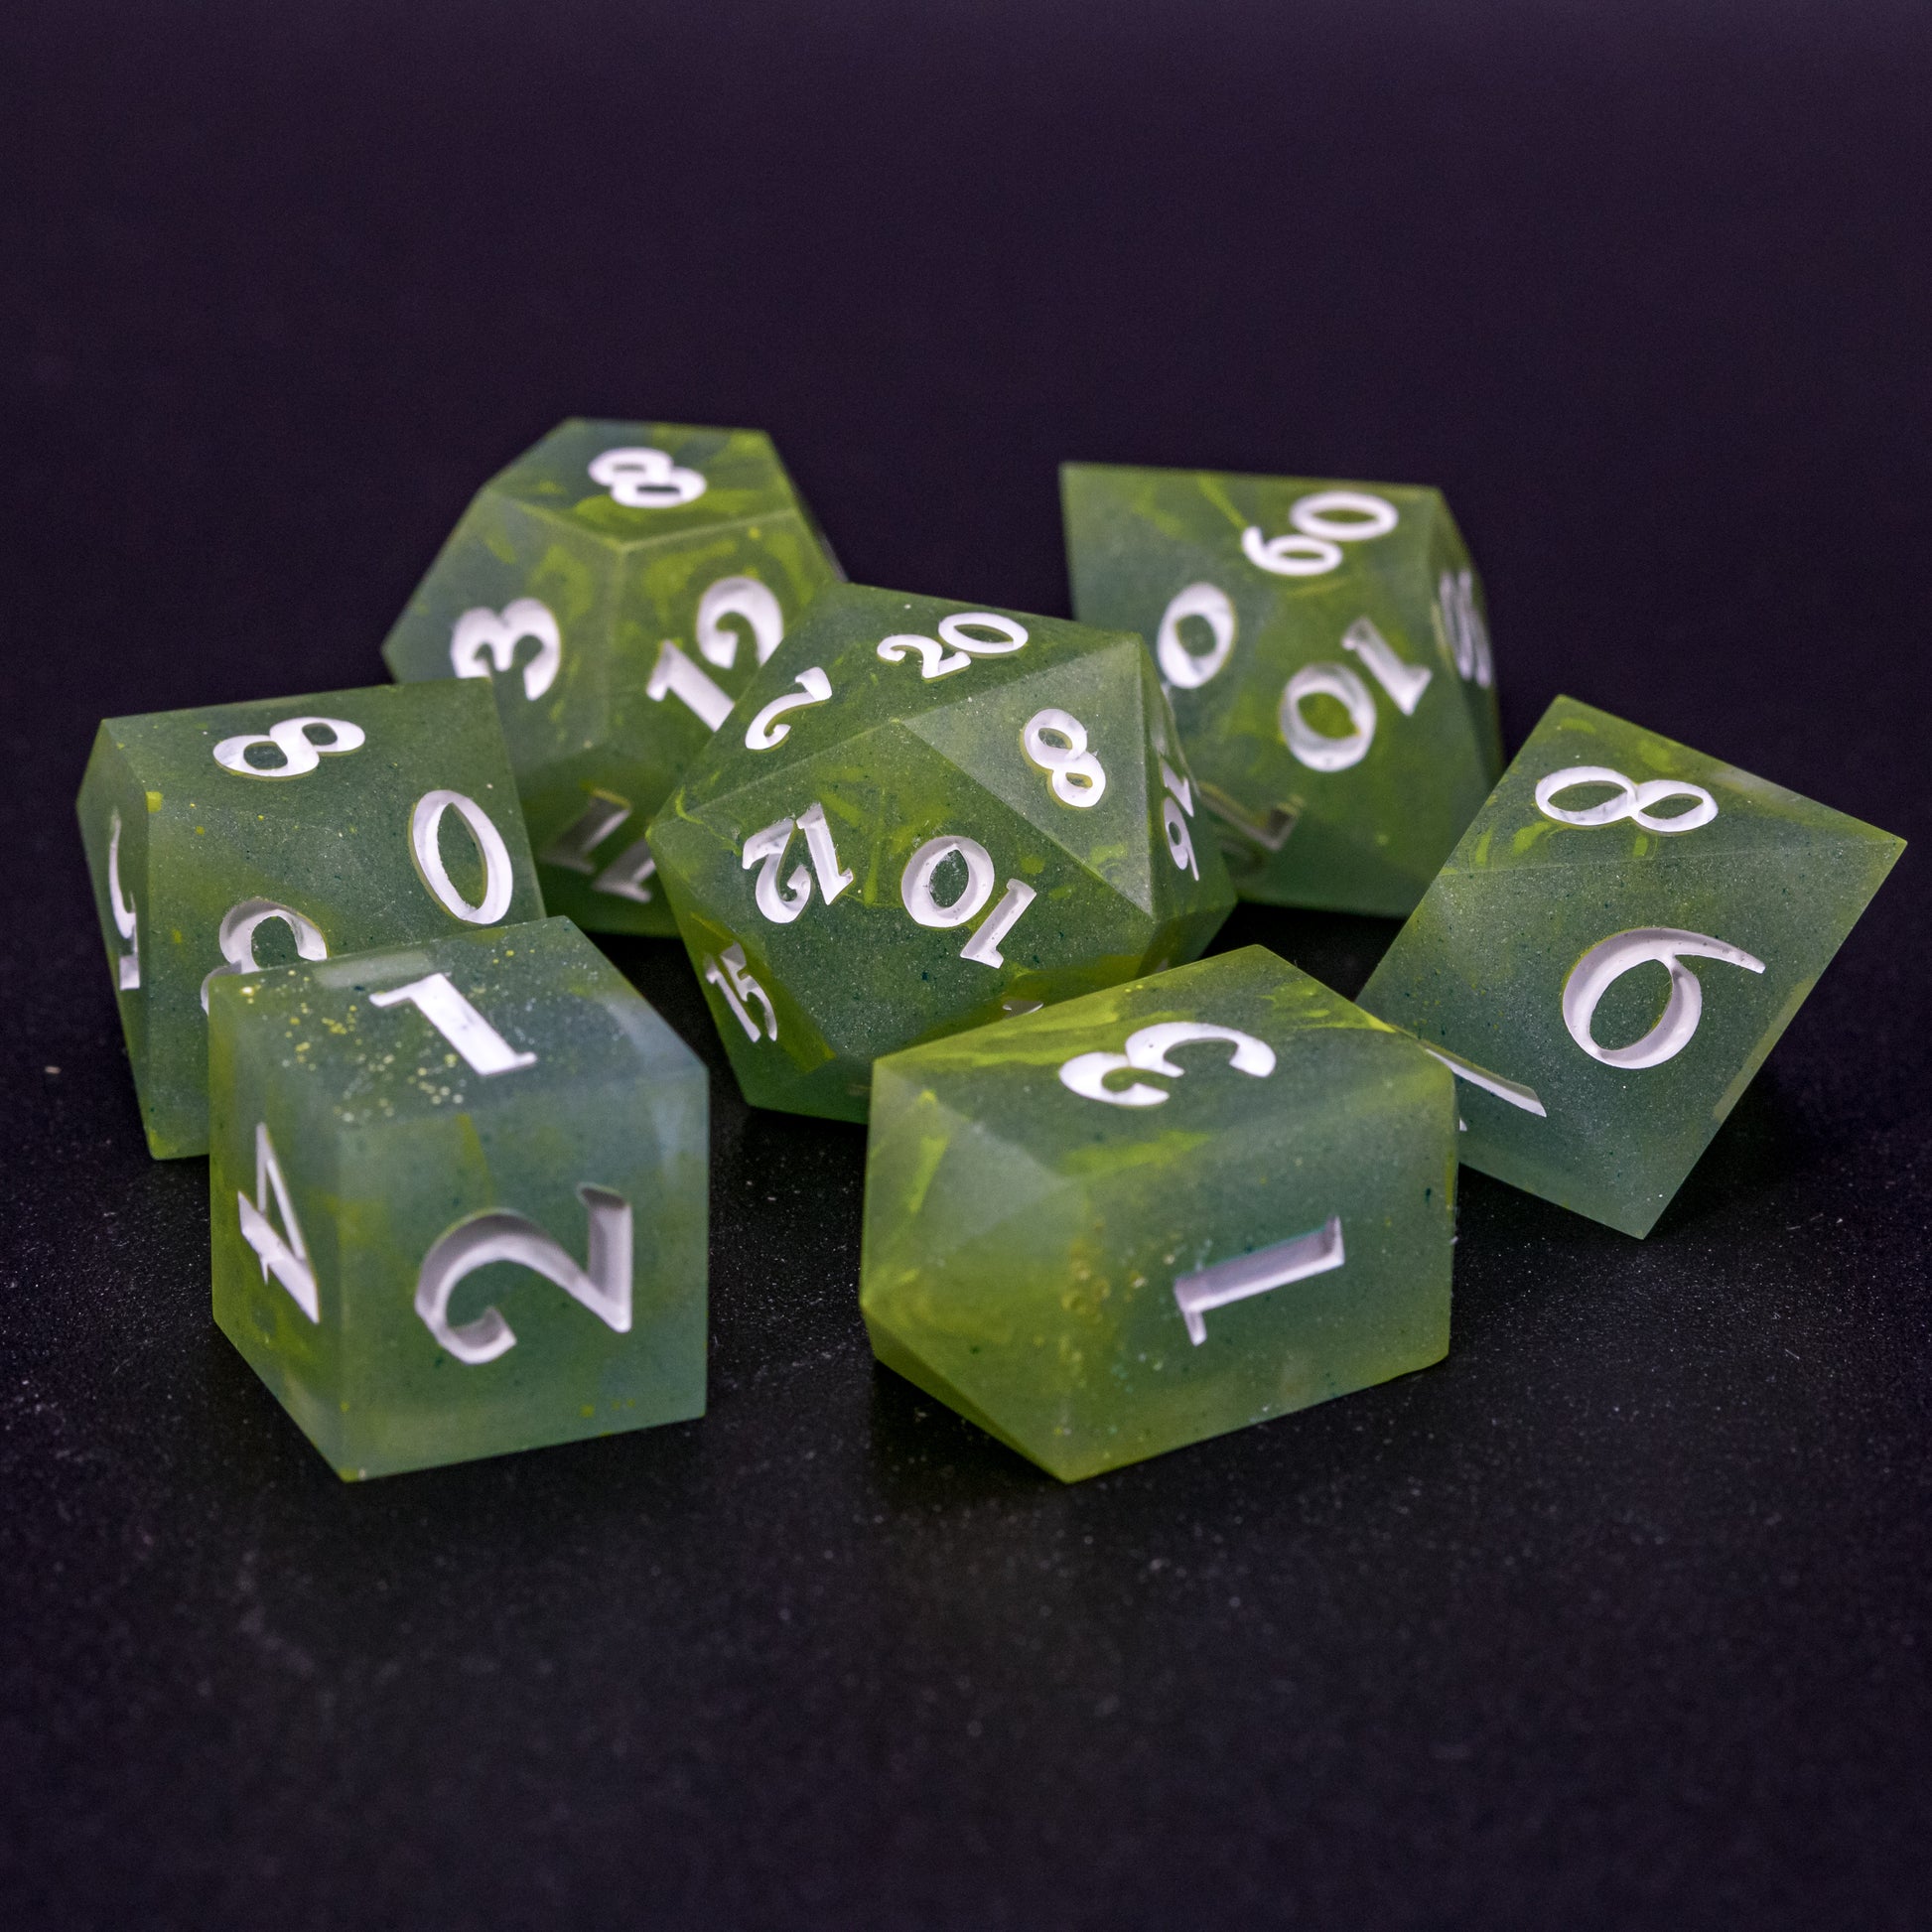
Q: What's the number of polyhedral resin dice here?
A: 7